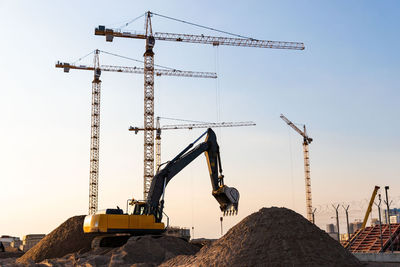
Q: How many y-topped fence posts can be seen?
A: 5